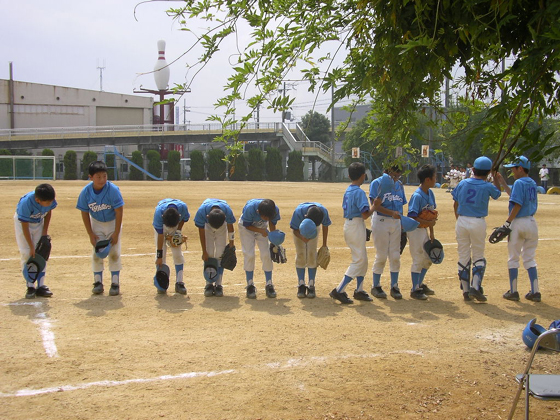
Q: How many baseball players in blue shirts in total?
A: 11